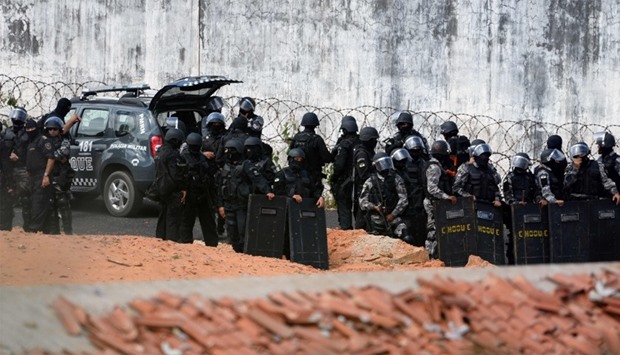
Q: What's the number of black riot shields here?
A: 7